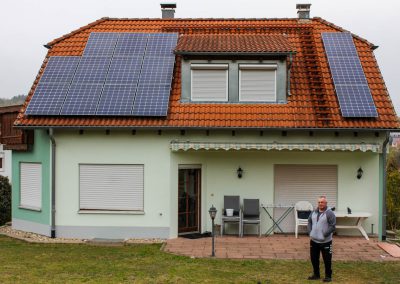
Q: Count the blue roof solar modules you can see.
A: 14